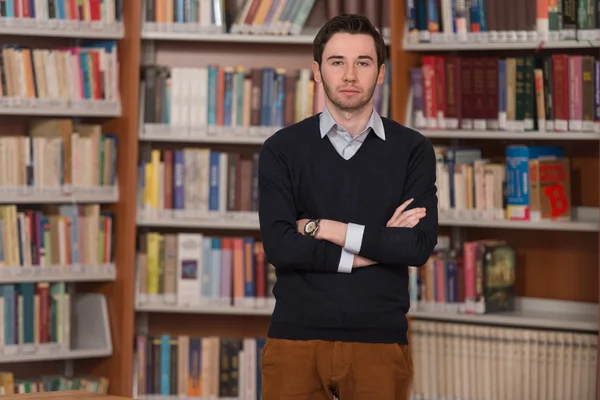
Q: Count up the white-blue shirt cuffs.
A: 2